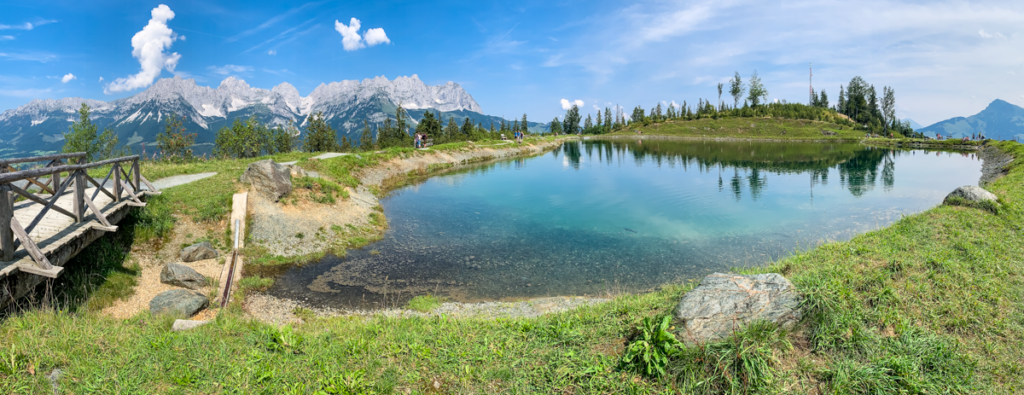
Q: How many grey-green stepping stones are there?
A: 3